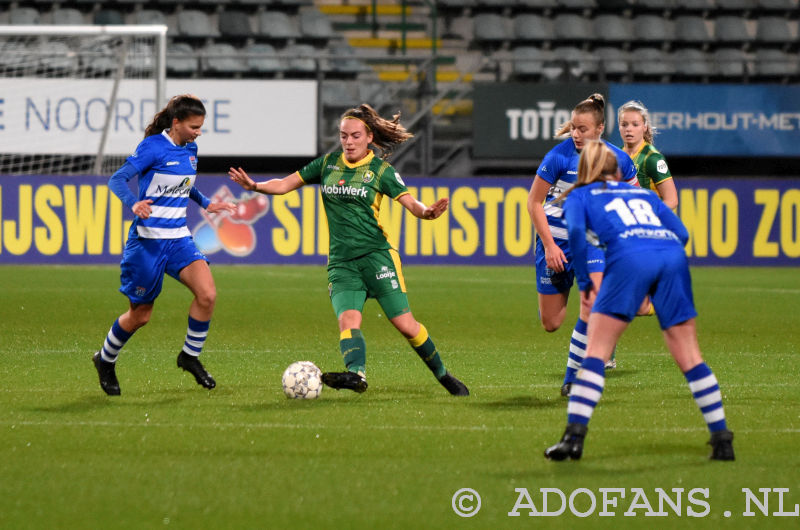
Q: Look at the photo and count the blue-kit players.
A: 3